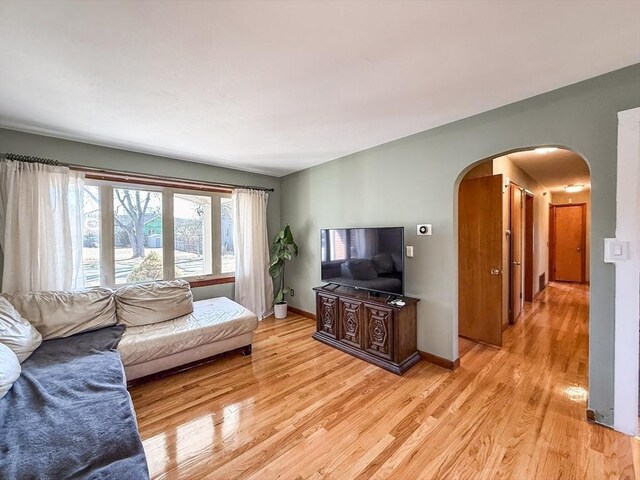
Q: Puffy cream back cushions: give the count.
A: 4